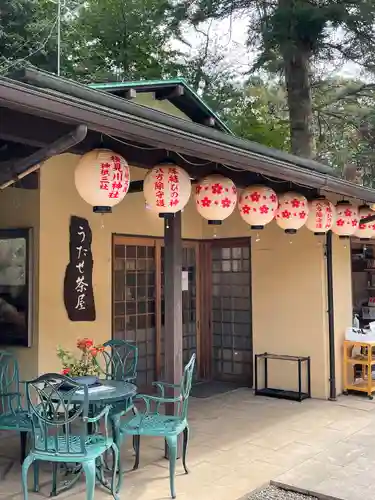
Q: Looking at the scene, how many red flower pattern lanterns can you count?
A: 5